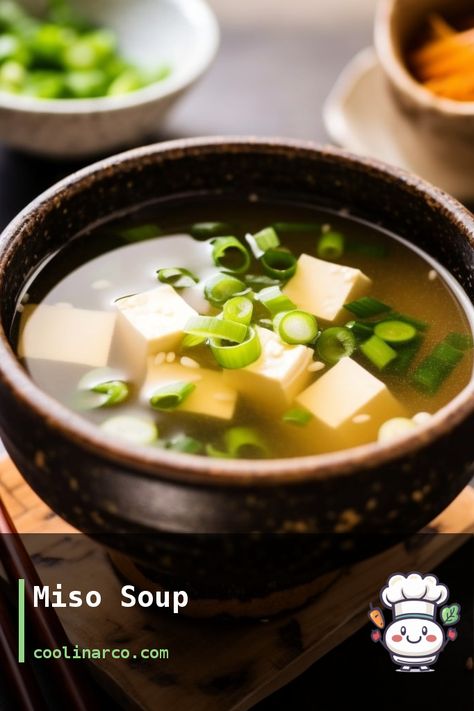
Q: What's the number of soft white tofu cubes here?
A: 6